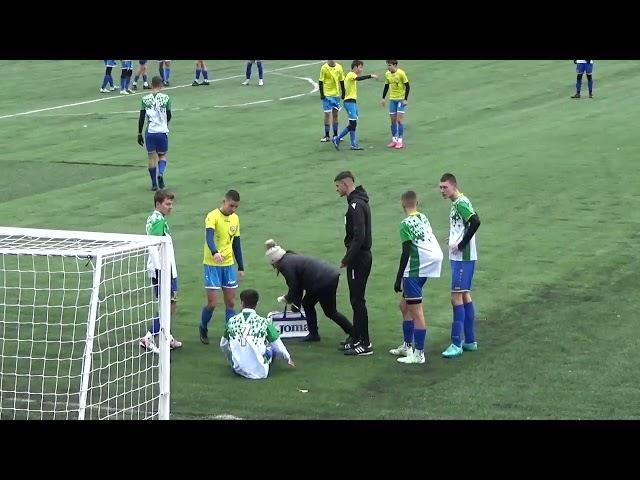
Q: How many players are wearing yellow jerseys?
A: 4